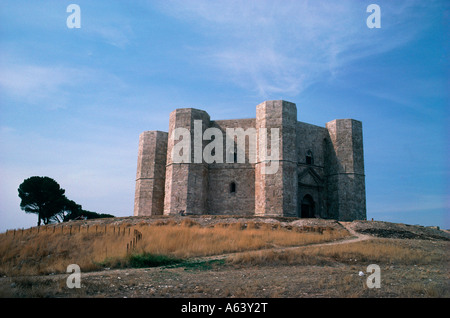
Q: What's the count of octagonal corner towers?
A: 4